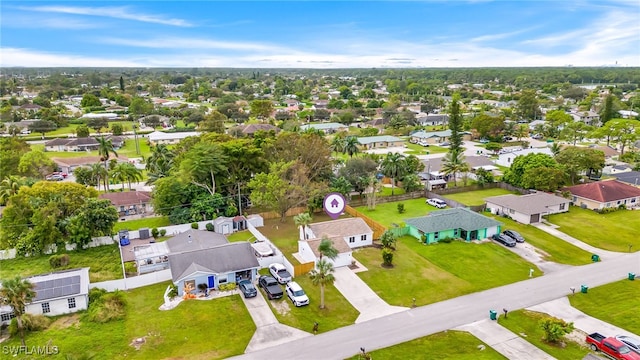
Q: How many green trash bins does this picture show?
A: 4